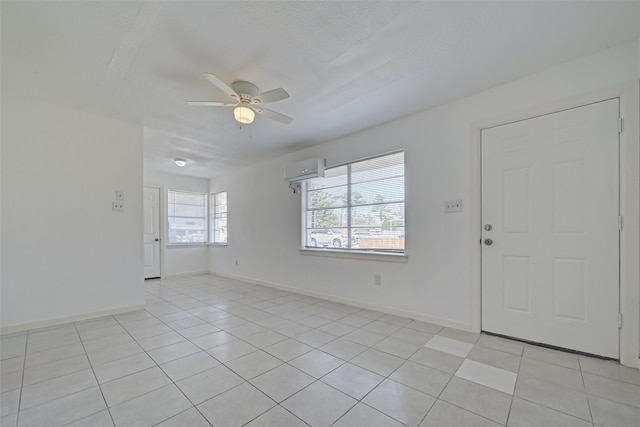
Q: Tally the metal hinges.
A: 3